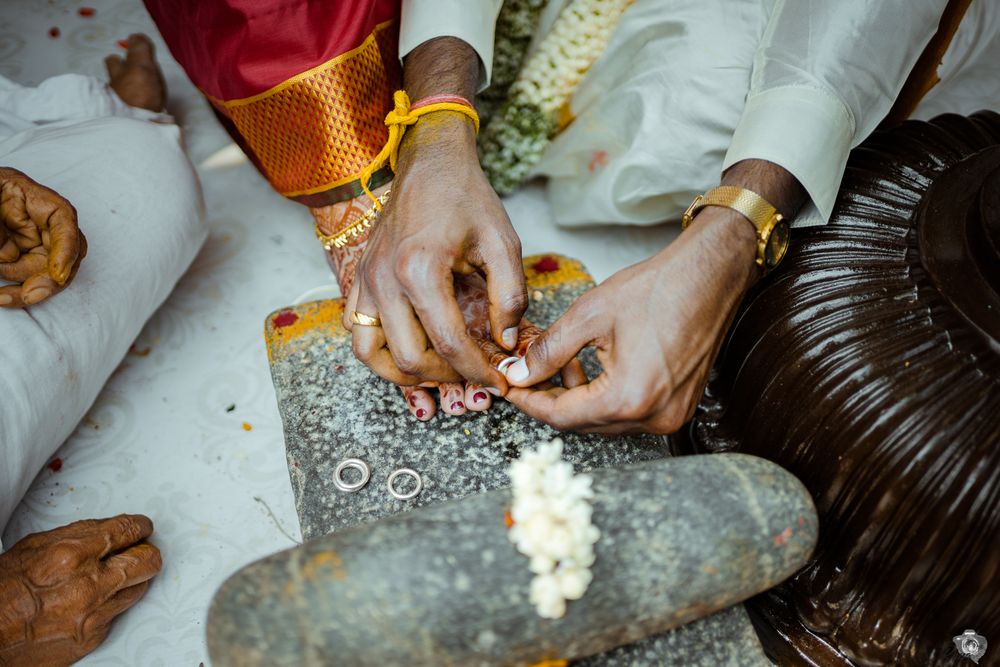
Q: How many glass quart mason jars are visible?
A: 0